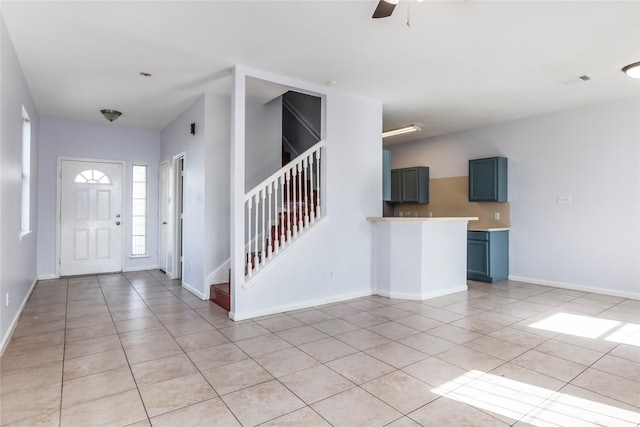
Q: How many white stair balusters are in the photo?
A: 12